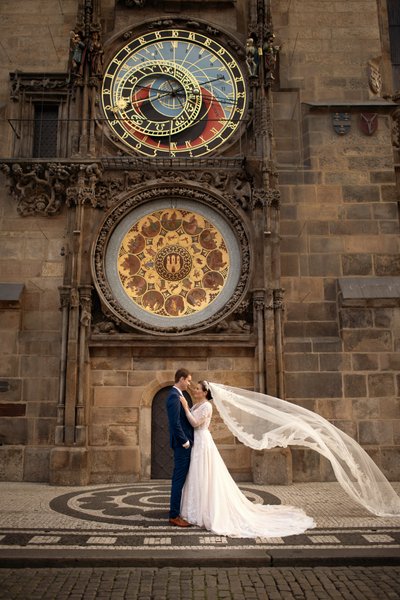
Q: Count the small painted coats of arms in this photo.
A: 2